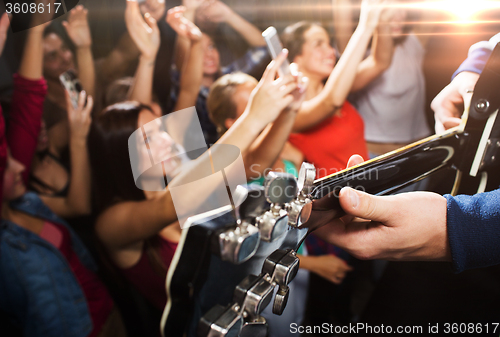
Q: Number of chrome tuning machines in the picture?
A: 6